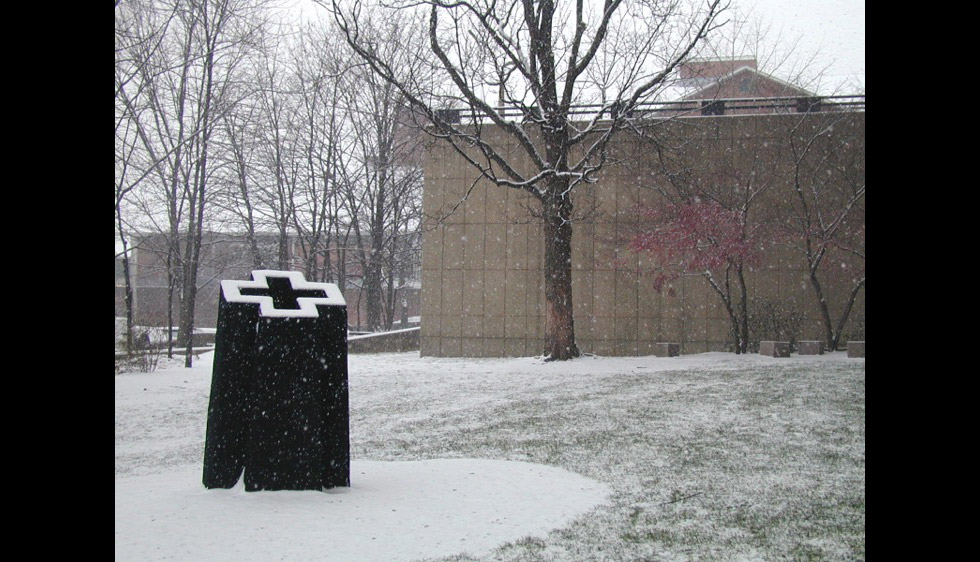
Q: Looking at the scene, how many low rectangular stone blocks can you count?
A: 4